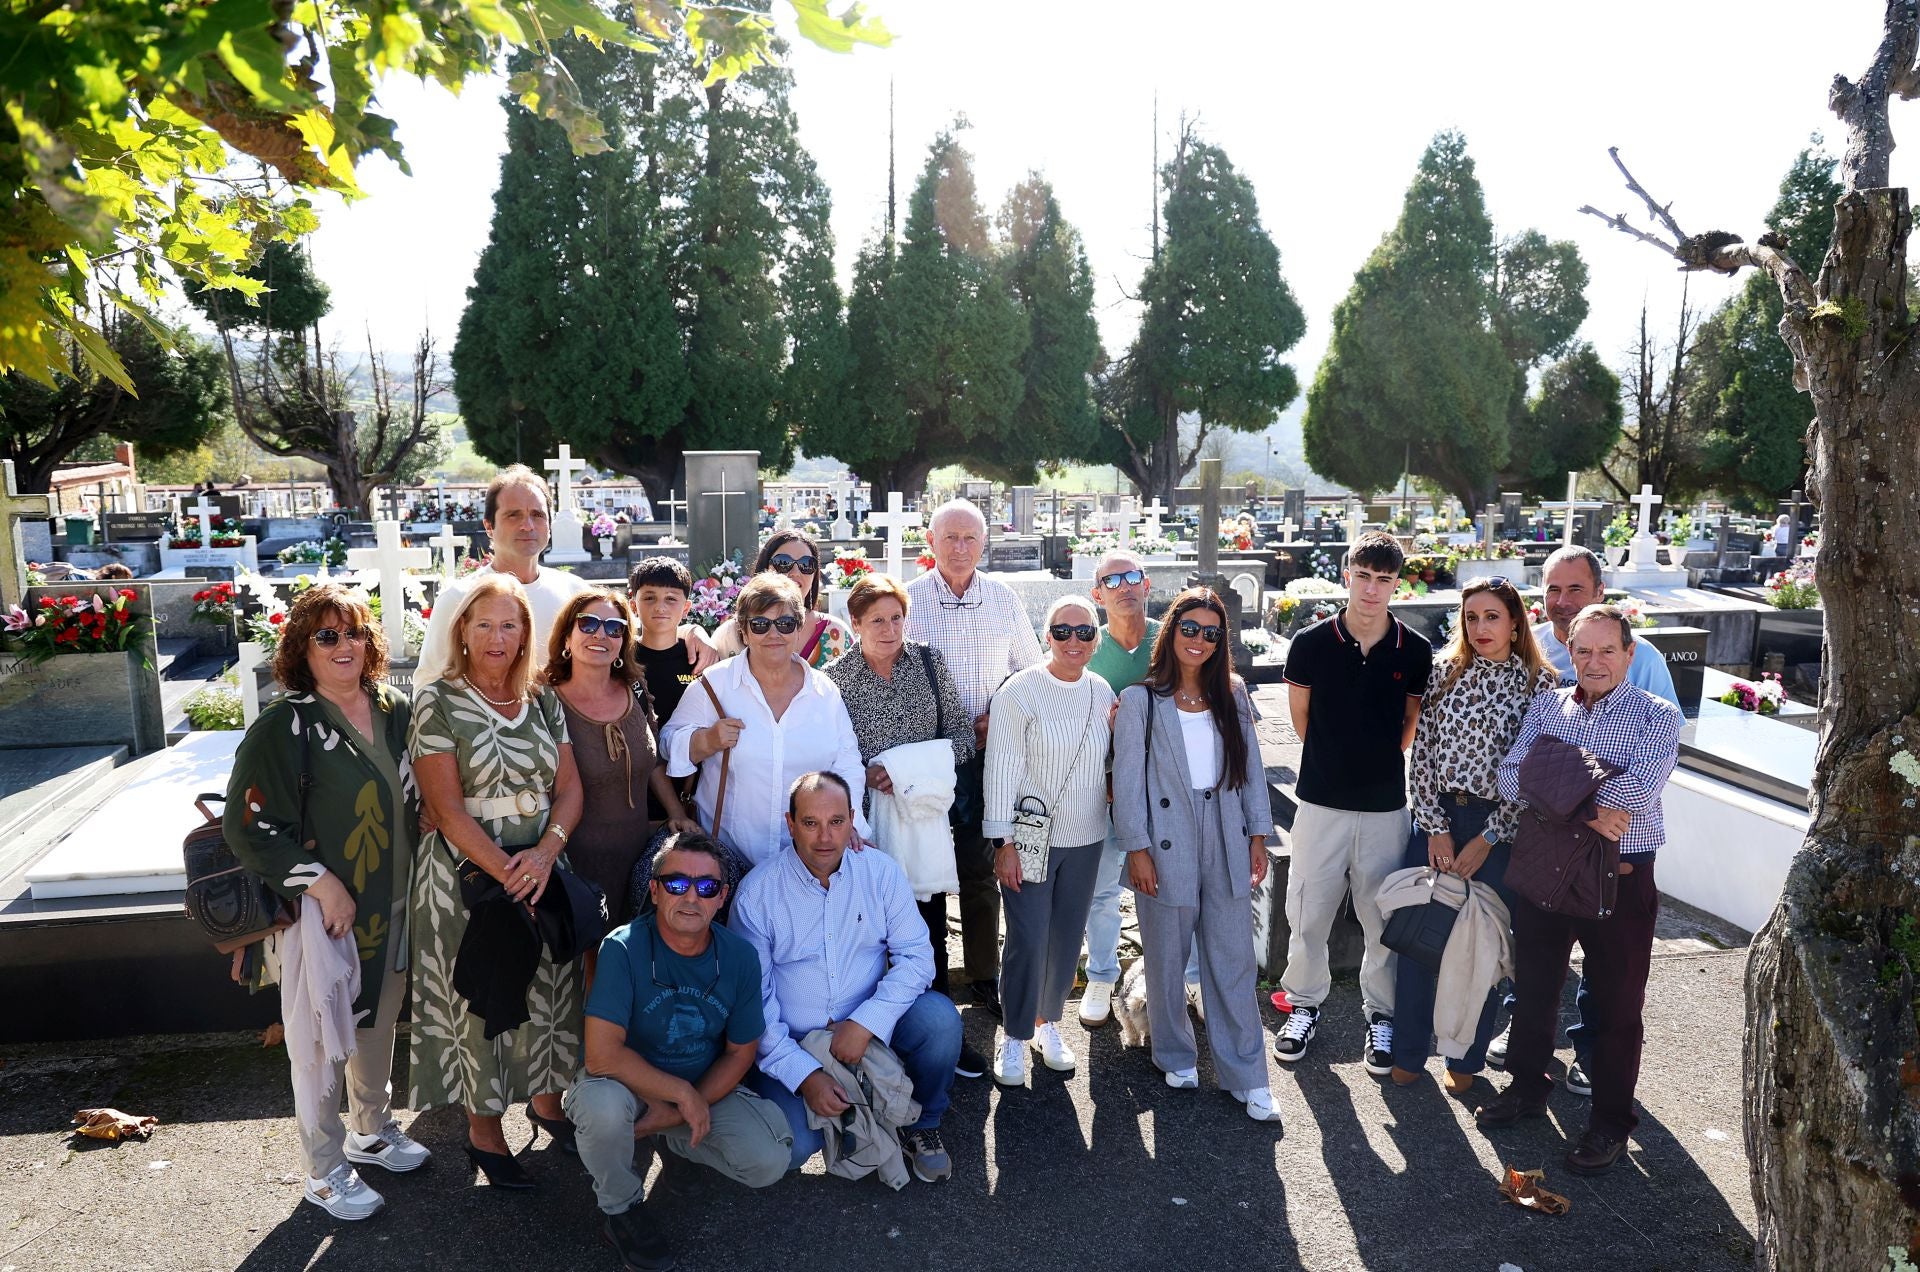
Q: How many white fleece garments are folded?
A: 1